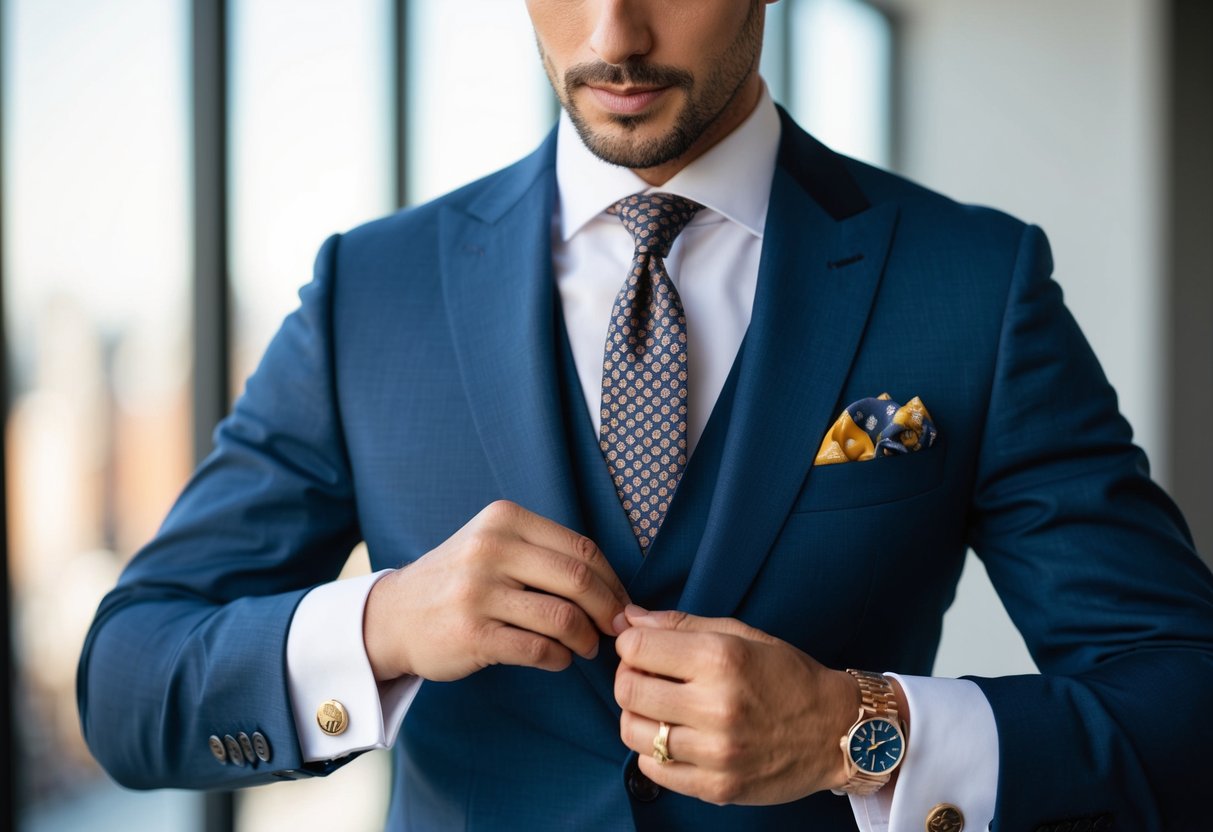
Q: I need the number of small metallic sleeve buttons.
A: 4